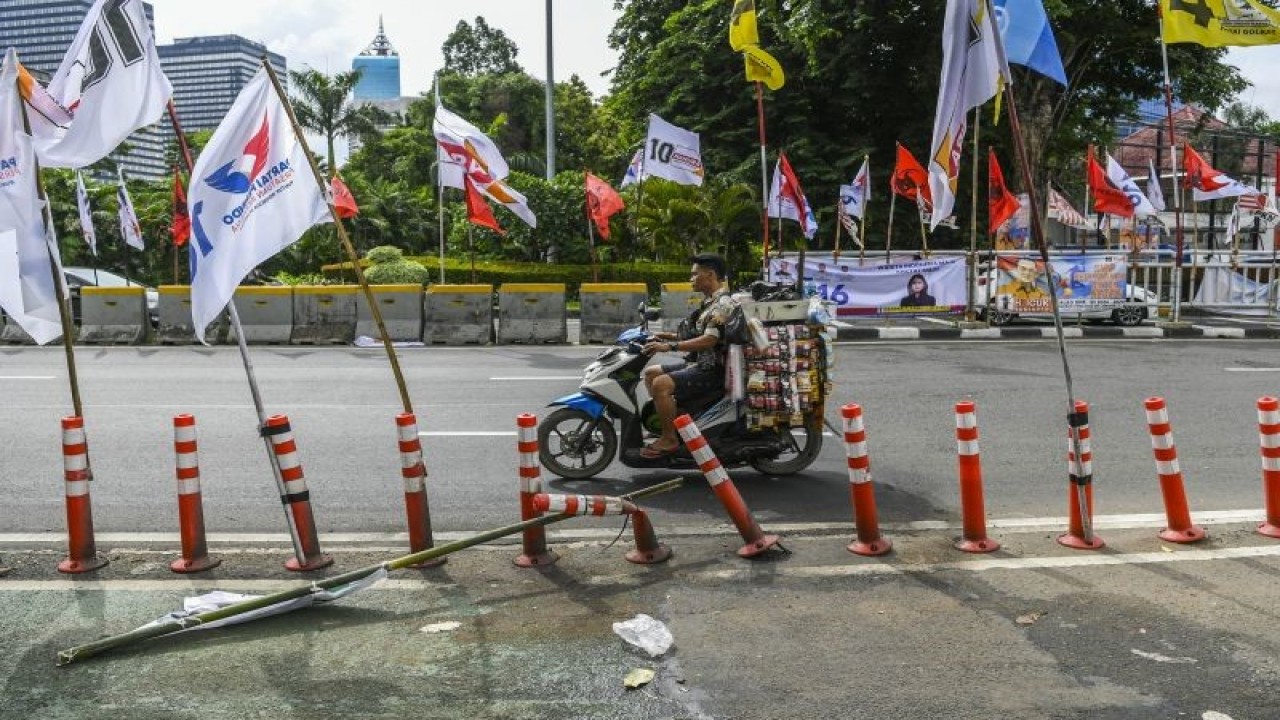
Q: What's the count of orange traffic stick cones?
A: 12